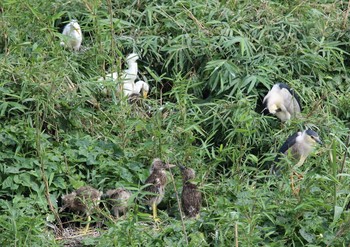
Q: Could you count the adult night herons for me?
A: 2